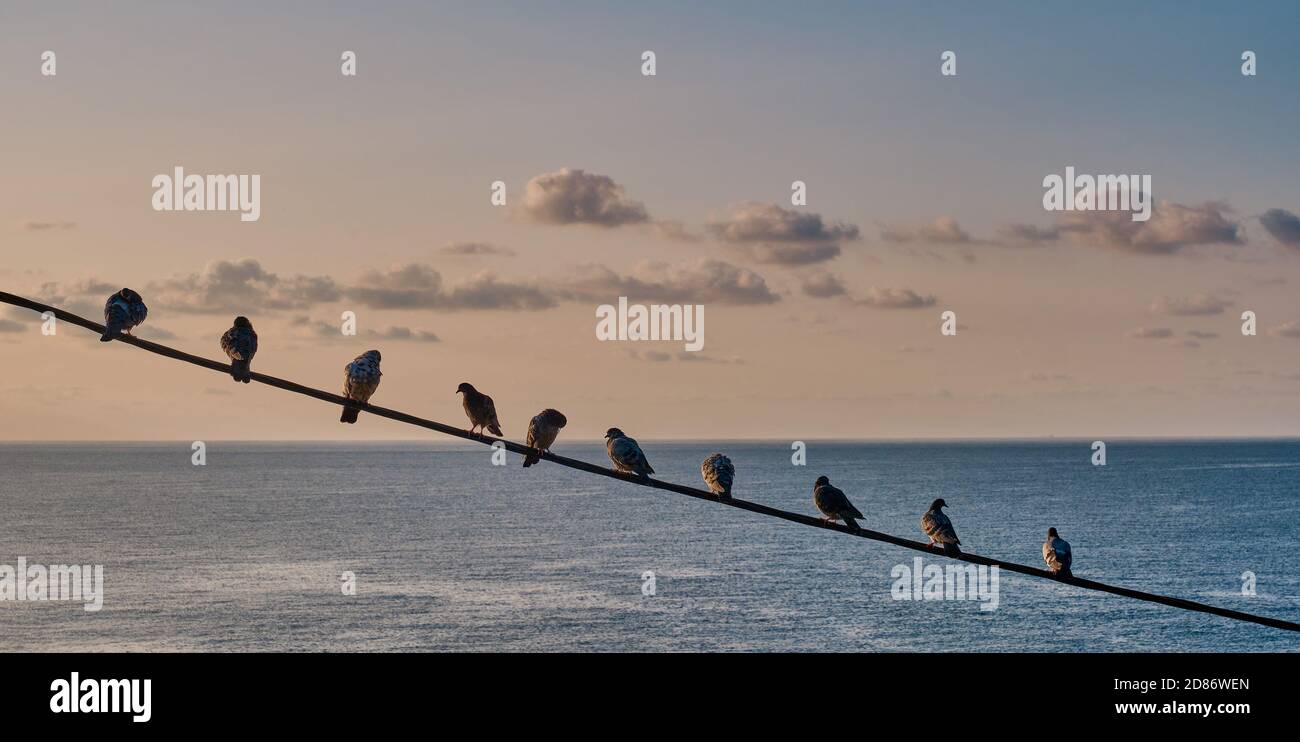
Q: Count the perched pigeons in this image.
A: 10